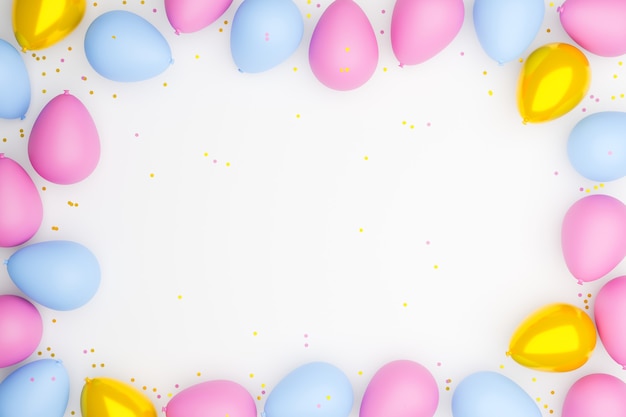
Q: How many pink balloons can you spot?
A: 12